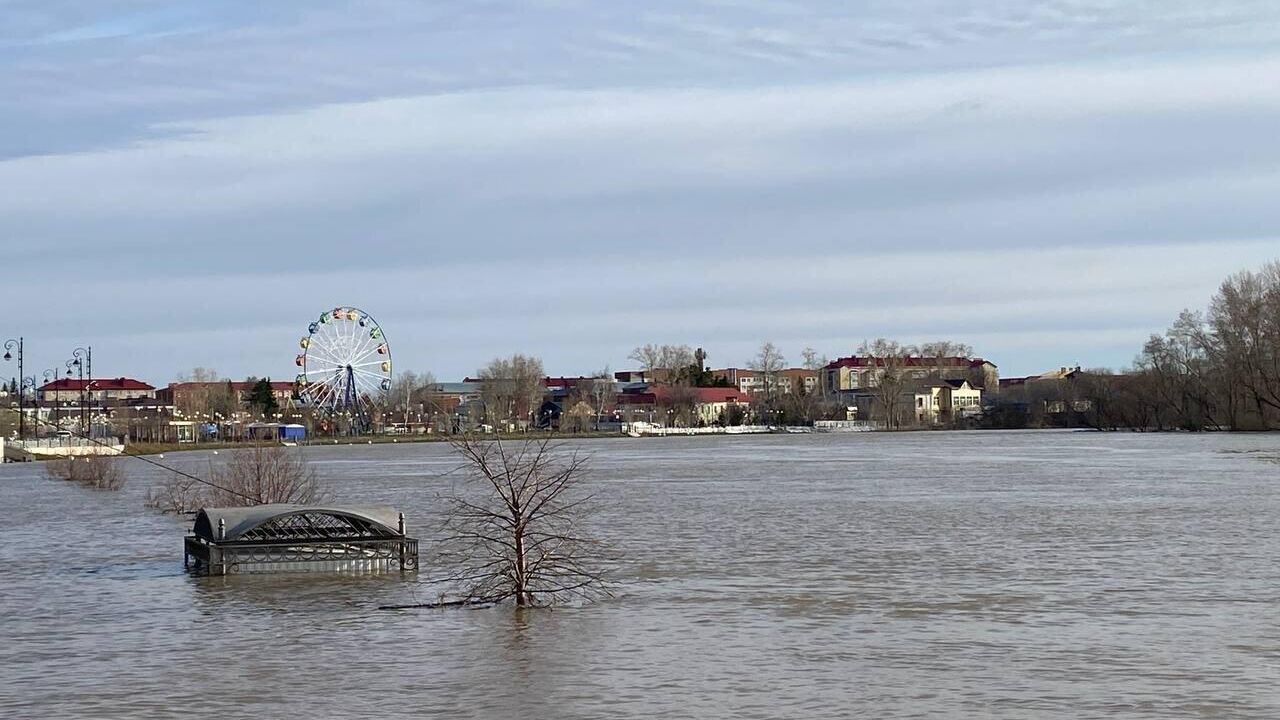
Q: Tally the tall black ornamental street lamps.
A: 5